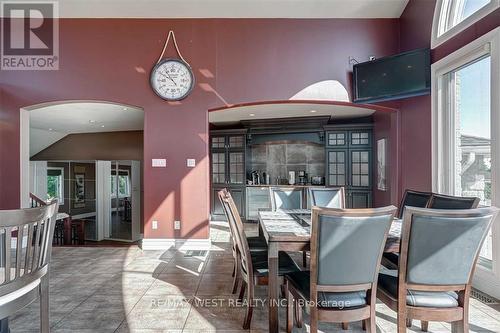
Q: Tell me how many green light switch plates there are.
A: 0